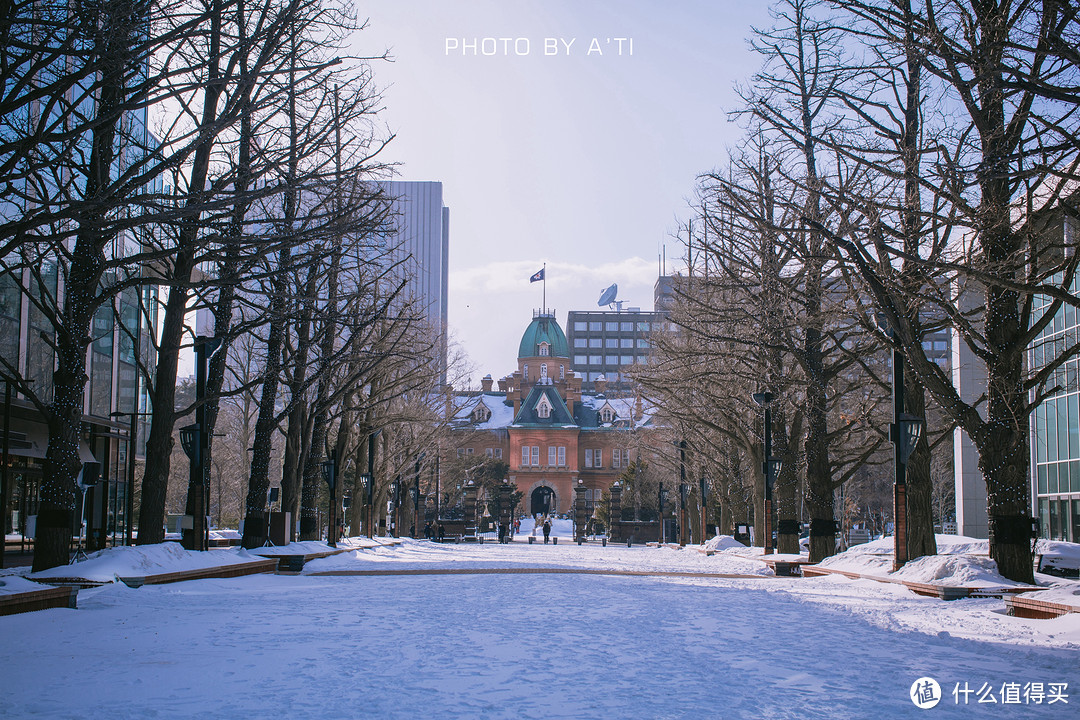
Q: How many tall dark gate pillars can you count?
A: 4